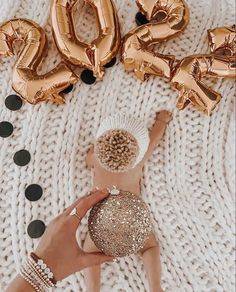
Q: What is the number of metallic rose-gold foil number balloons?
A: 4